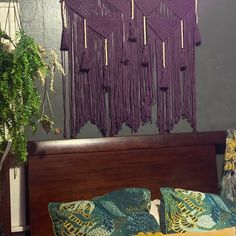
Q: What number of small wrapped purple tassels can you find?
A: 9